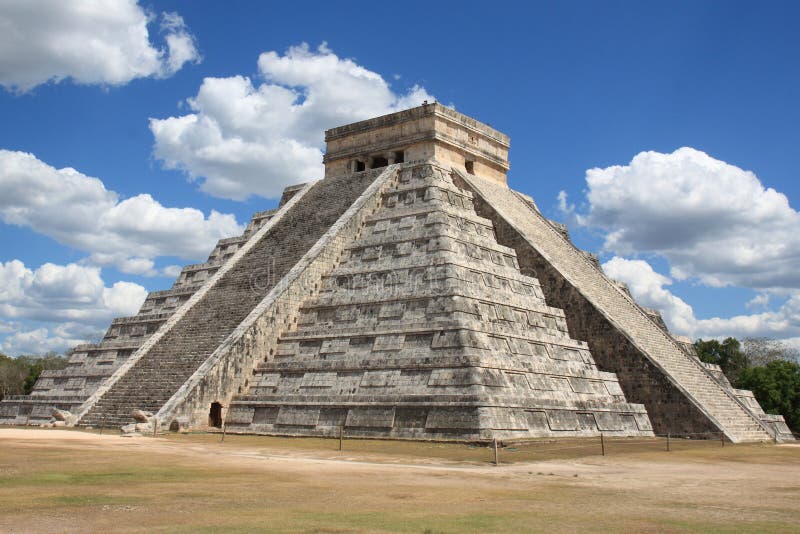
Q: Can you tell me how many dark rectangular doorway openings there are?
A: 5